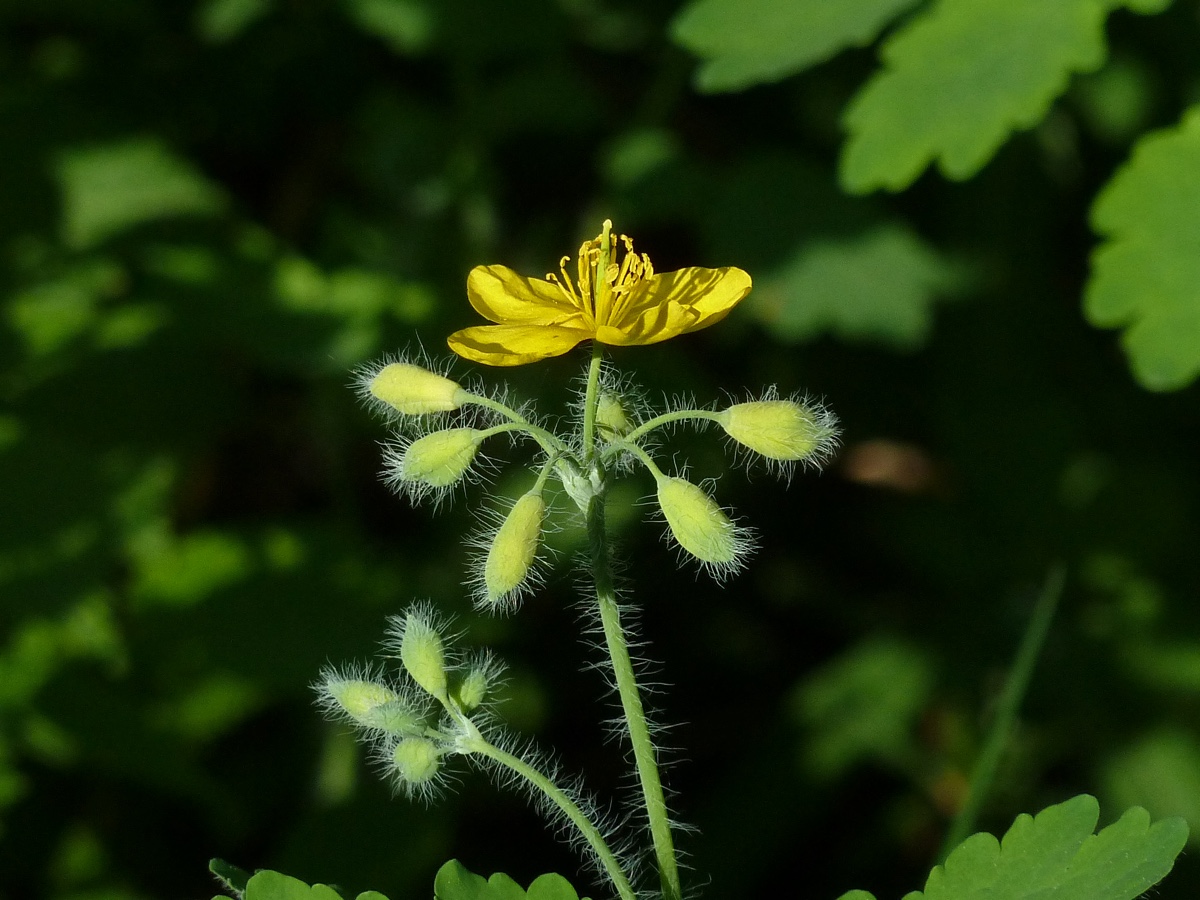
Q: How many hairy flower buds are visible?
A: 11